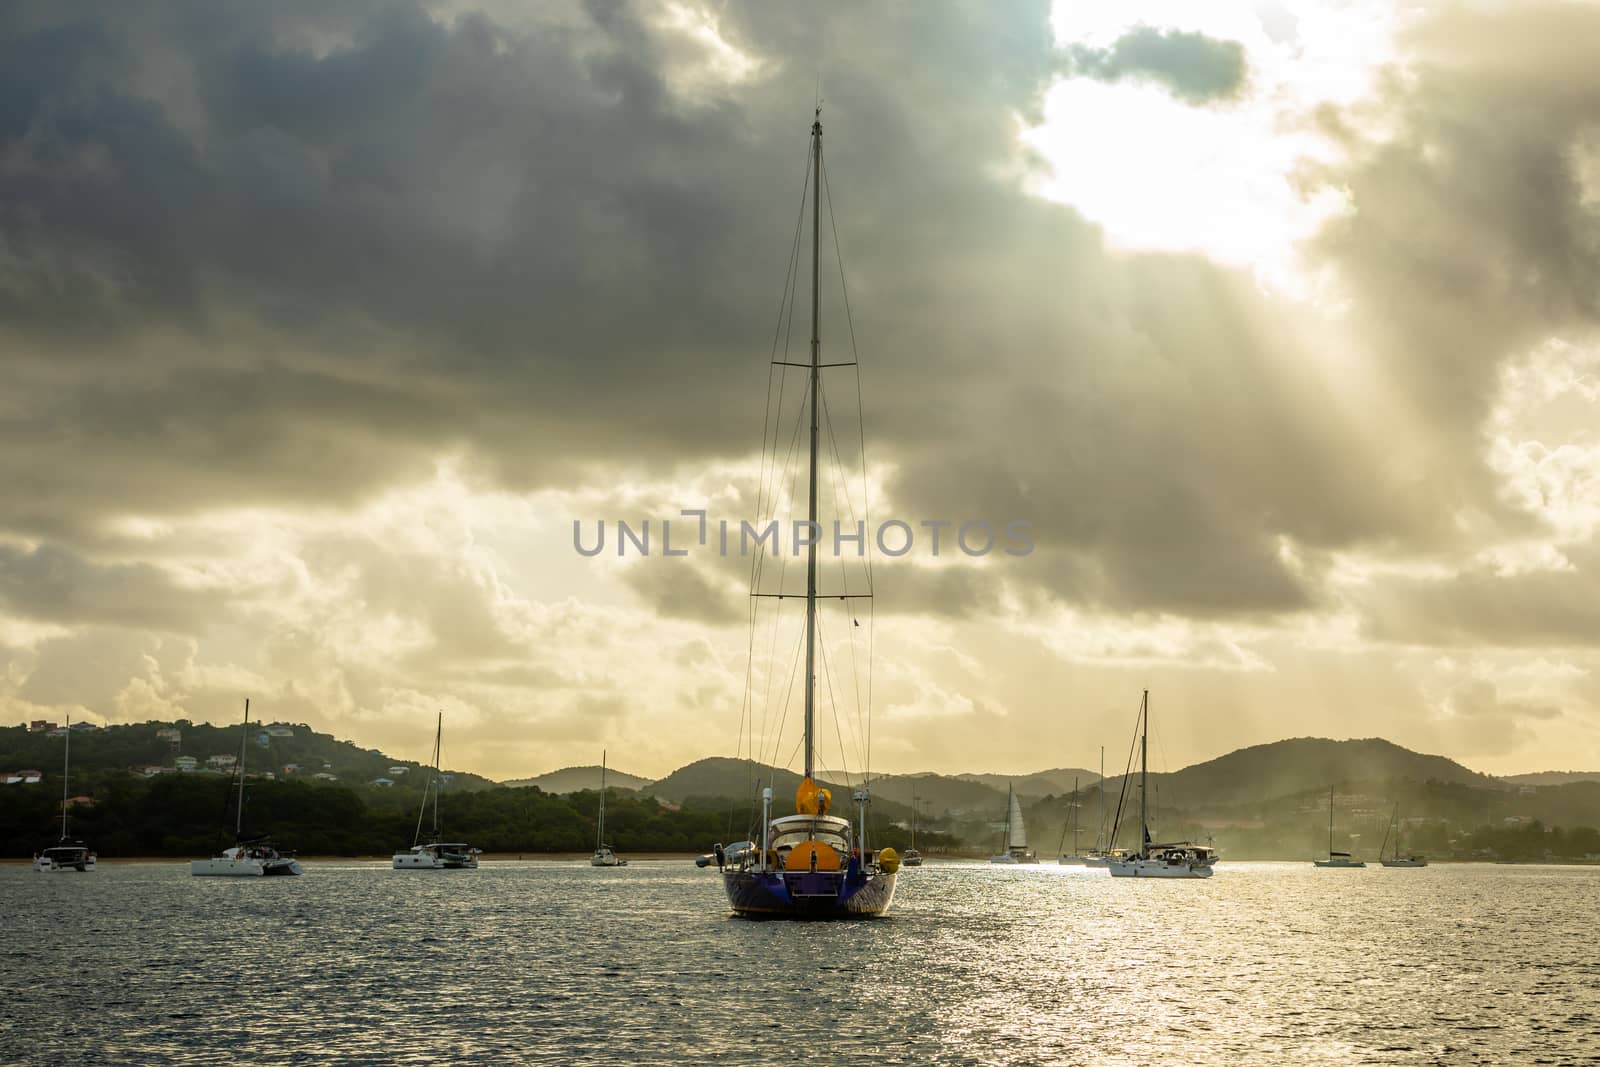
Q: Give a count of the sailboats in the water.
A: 12